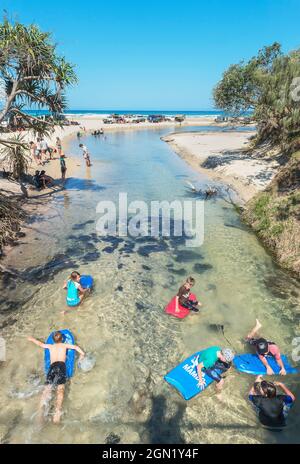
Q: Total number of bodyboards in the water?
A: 5